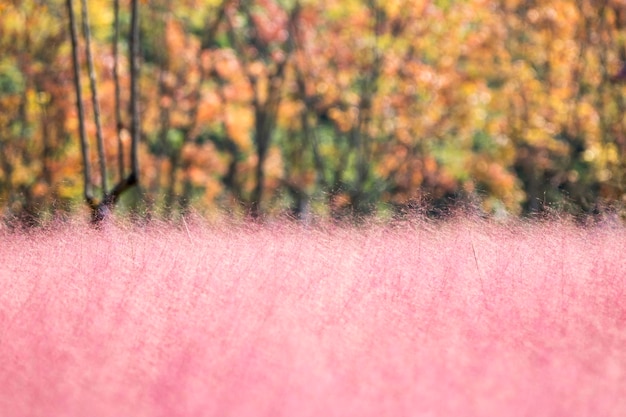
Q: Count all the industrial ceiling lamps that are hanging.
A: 0